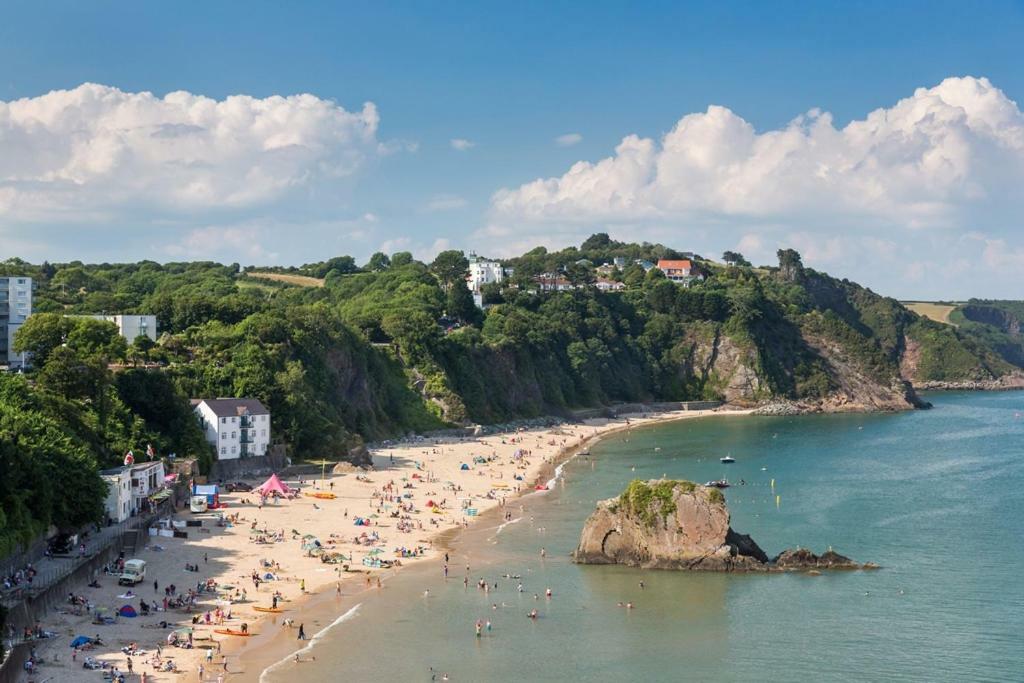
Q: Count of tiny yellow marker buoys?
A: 2